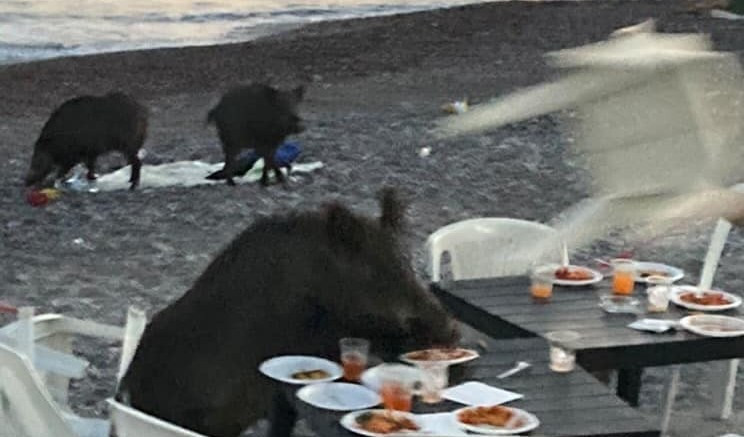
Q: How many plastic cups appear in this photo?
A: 7